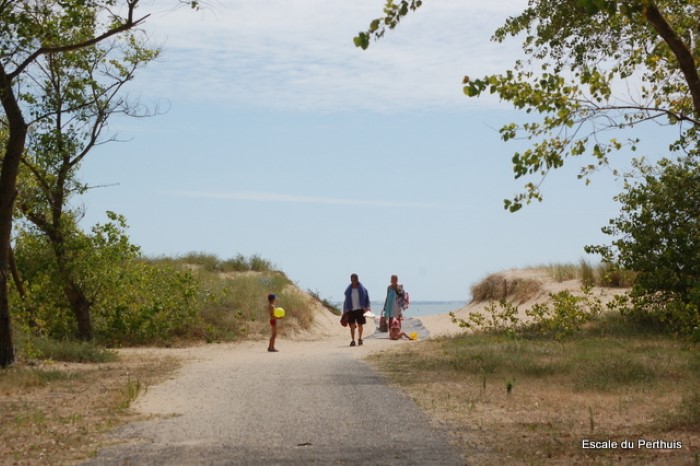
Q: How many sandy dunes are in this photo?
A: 2